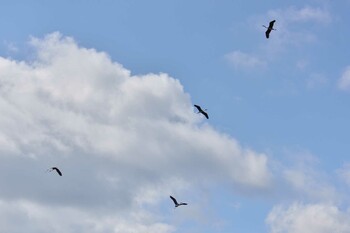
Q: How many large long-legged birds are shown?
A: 4